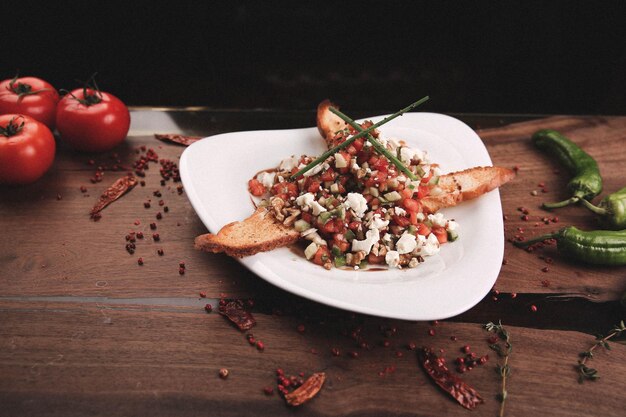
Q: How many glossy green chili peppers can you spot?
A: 3